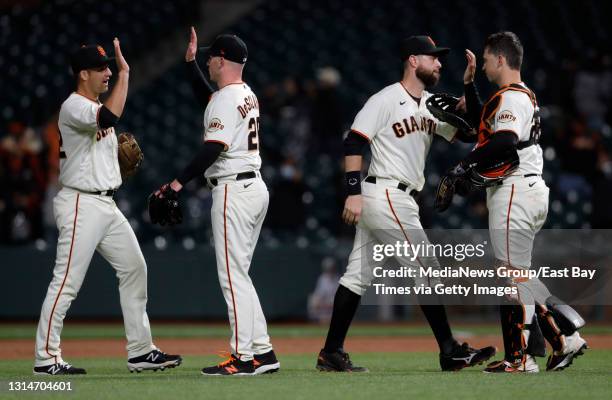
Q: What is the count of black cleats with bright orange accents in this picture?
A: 2